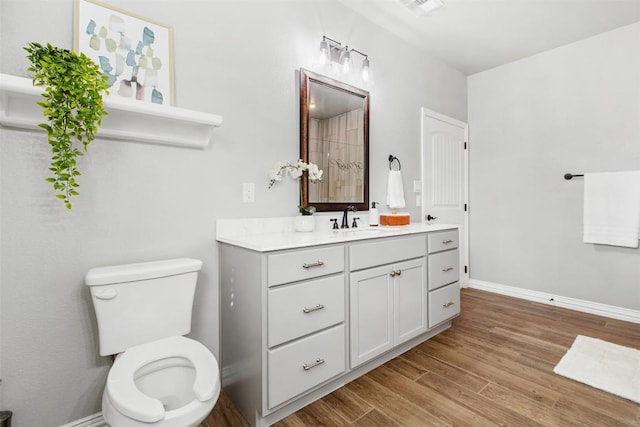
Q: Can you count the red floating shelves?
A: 0